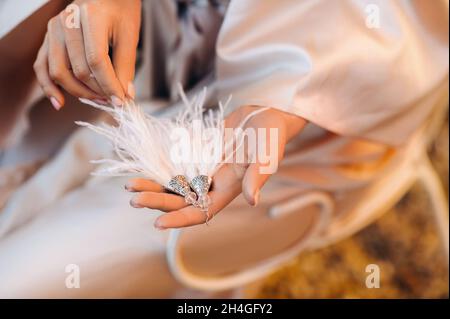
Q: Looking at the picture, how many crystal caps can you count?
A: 2